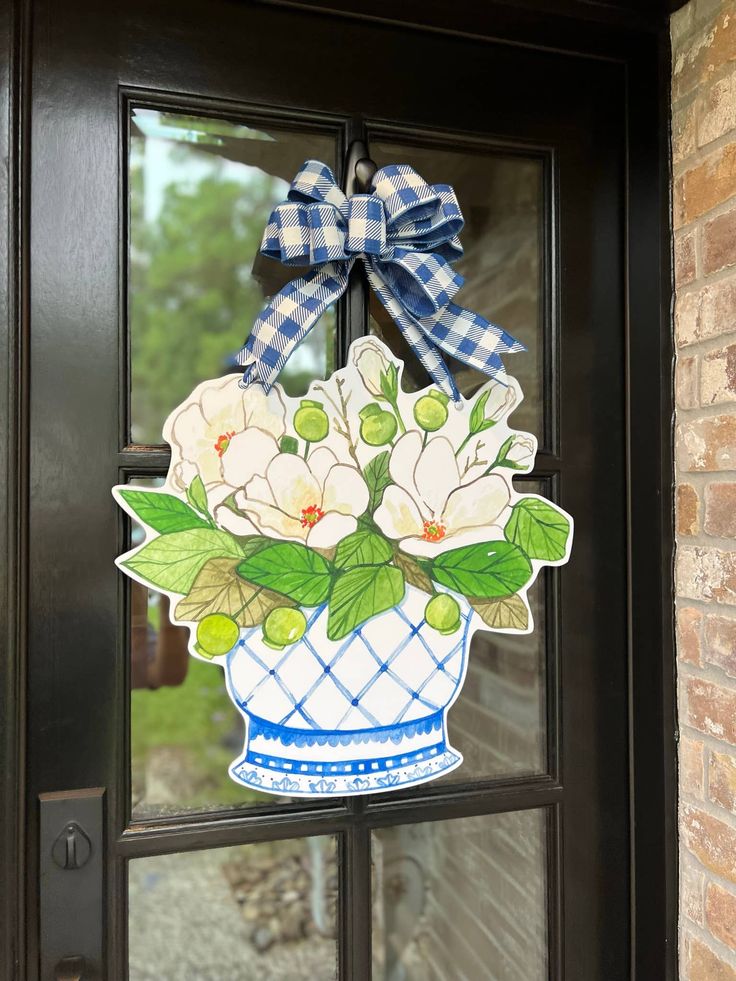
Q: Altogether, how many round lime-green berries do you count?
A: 6